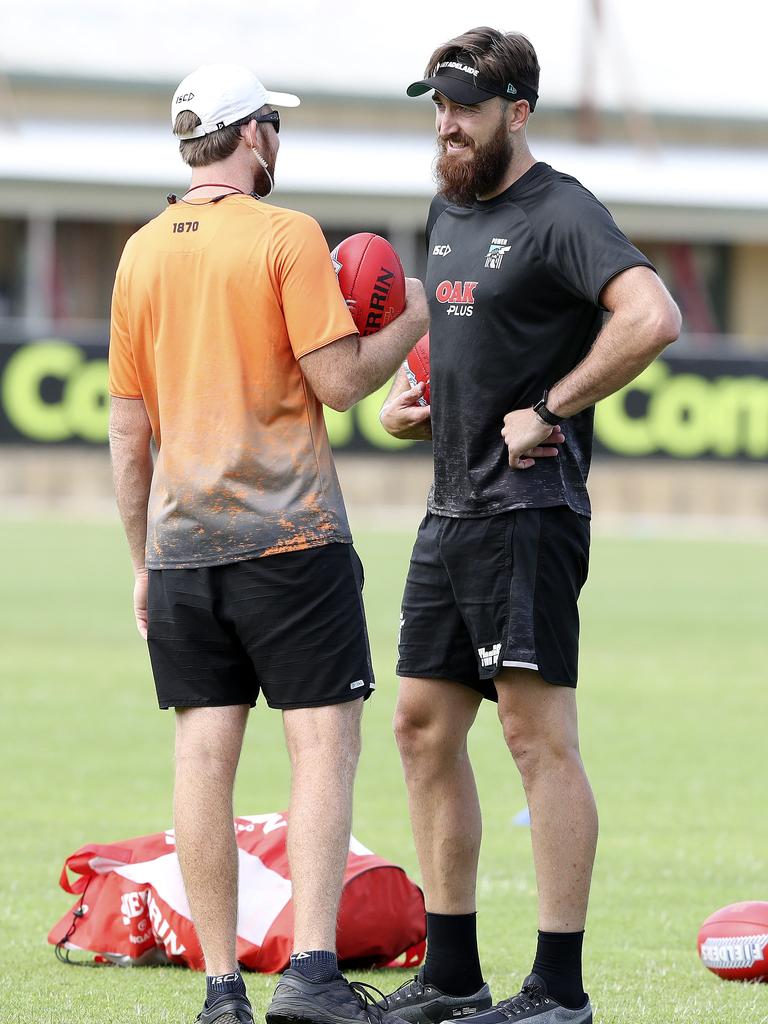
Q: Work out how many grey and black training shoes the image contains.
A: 4